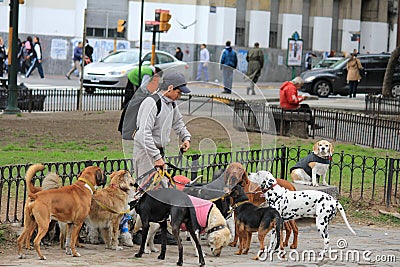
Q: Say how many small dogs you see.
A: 1